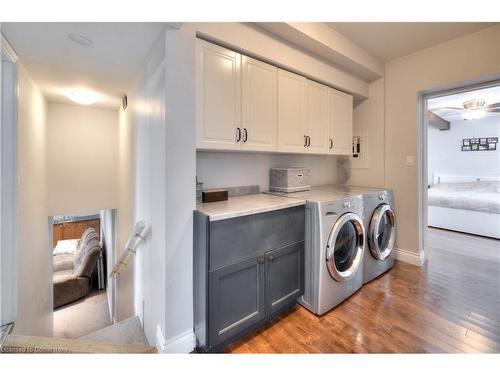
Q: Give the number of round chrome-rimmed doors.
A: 2